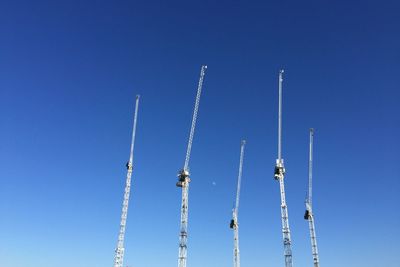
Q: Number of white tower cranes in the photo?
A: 5